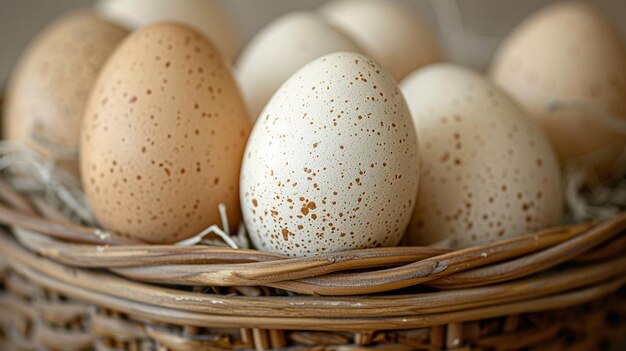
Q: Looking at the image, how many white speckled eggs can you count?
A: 2